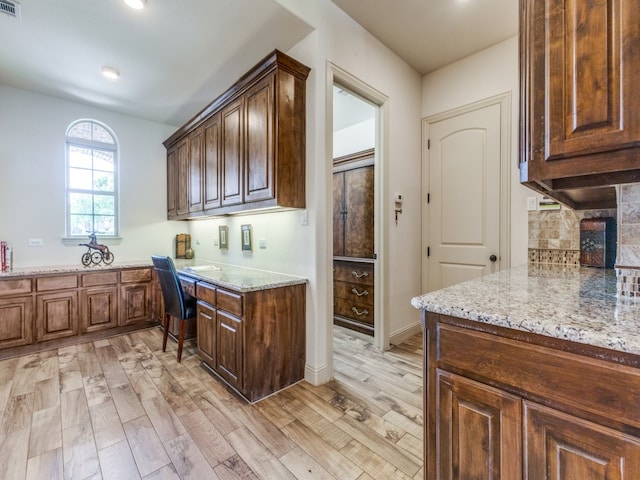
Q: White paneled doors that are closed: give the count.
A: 1